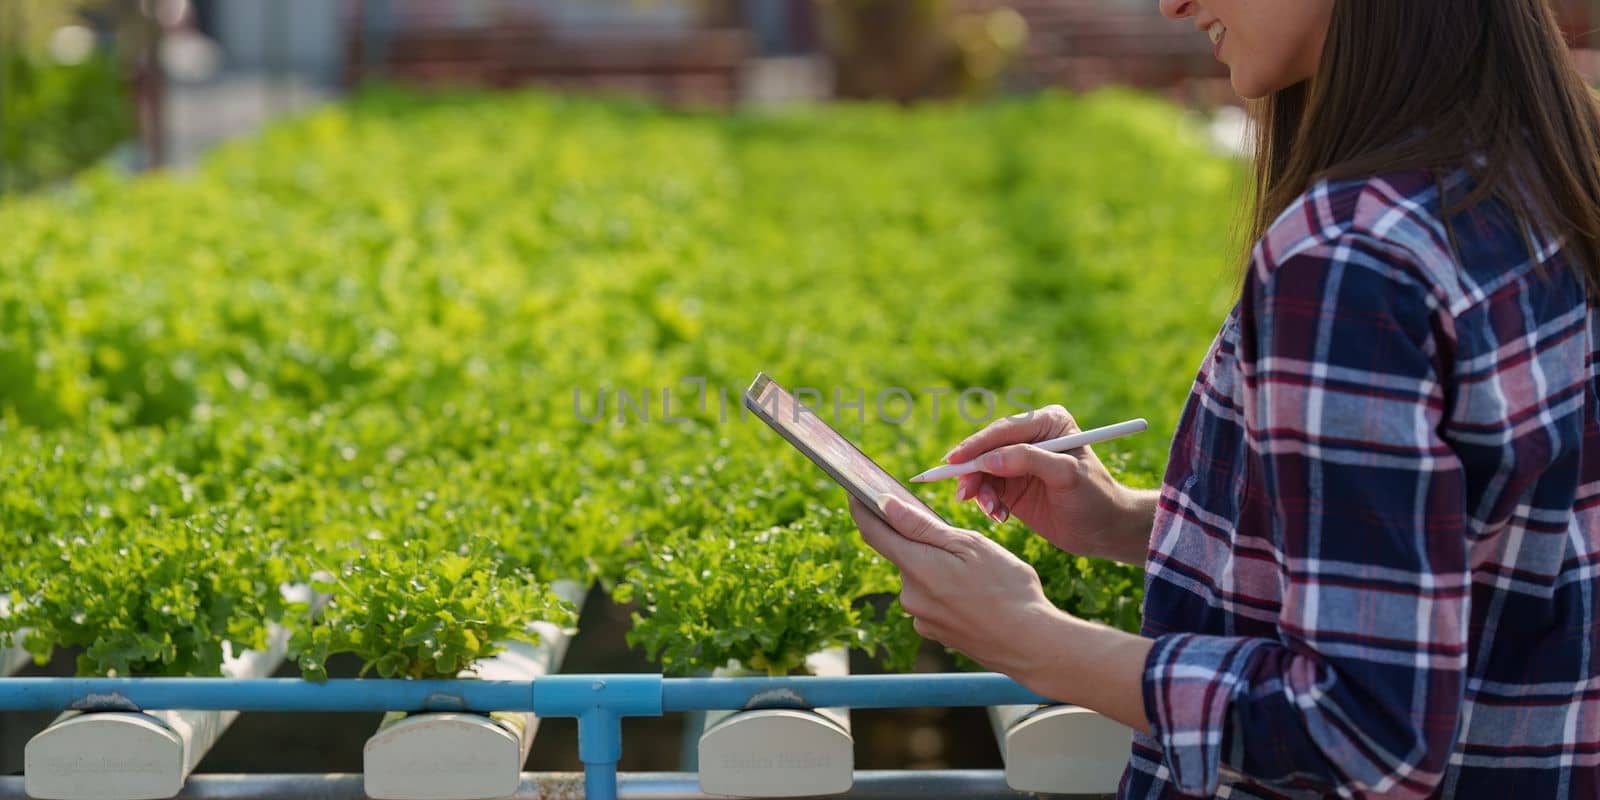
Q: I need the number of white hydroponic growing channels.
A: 4